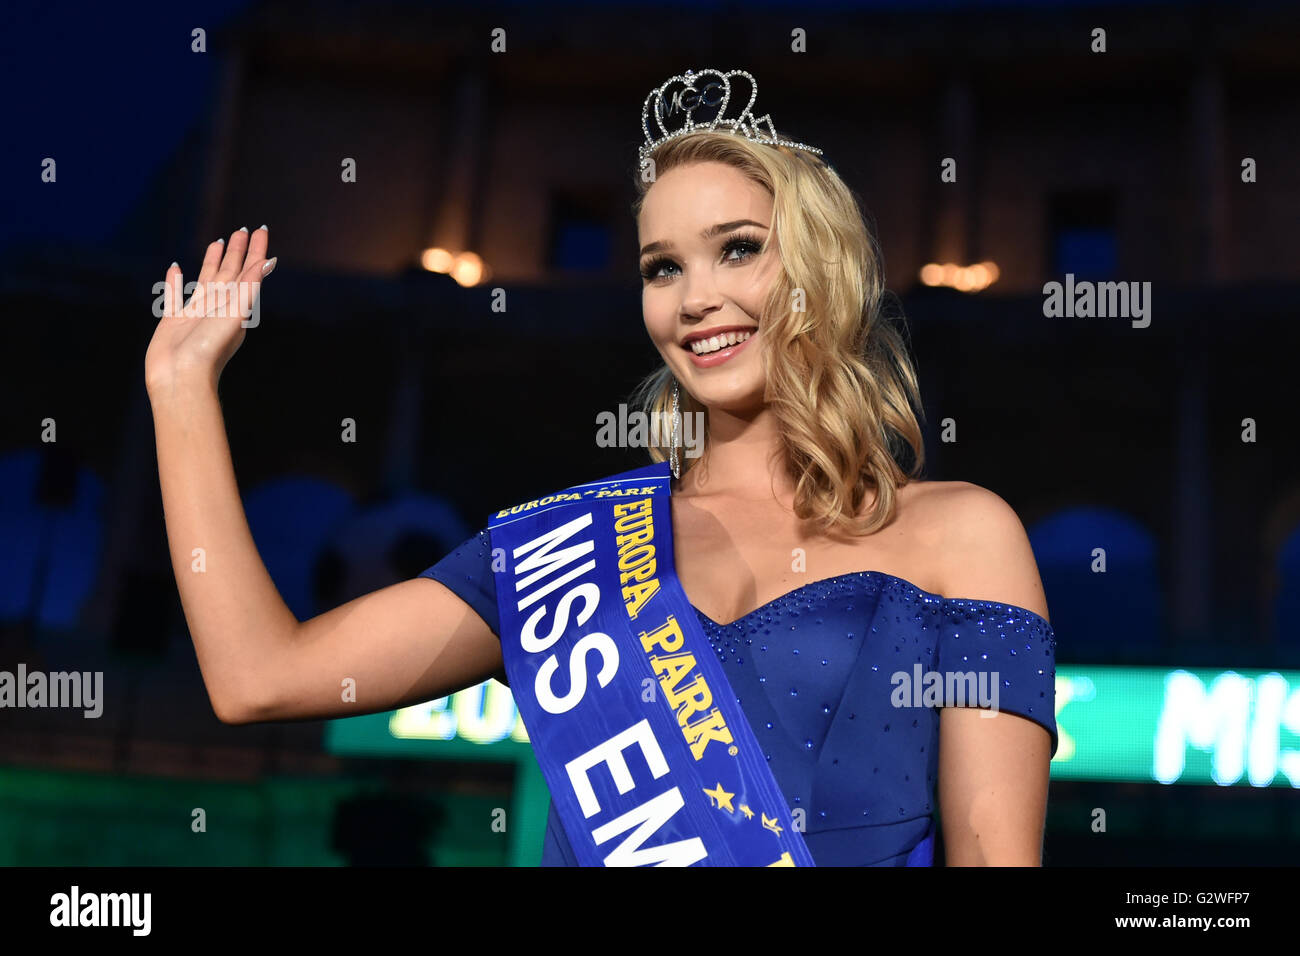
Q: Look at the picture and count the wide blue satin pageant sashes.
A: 1